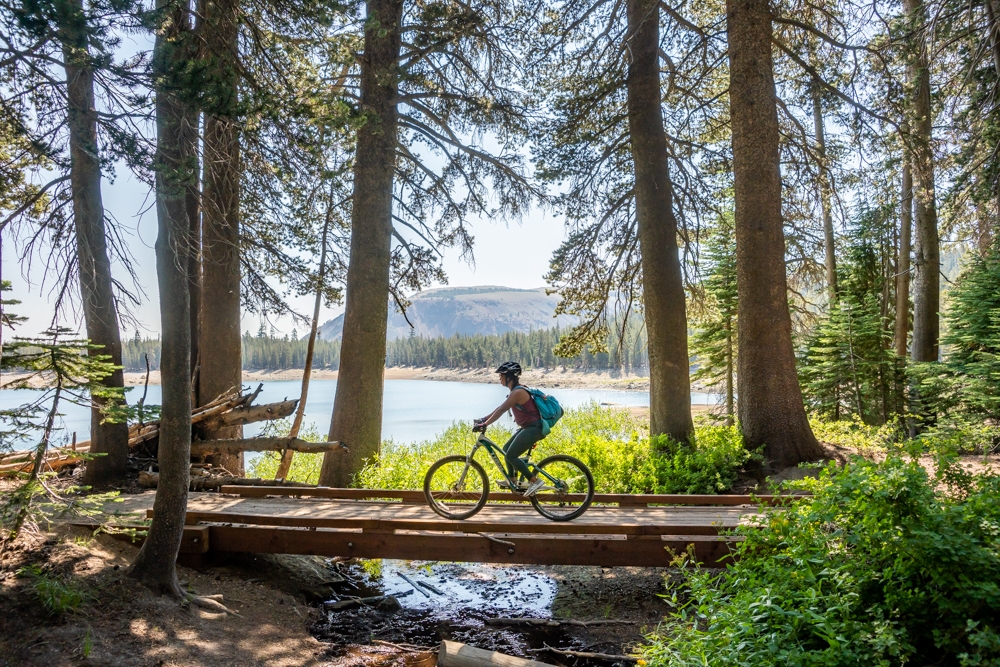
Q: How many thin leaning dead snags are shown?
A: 1